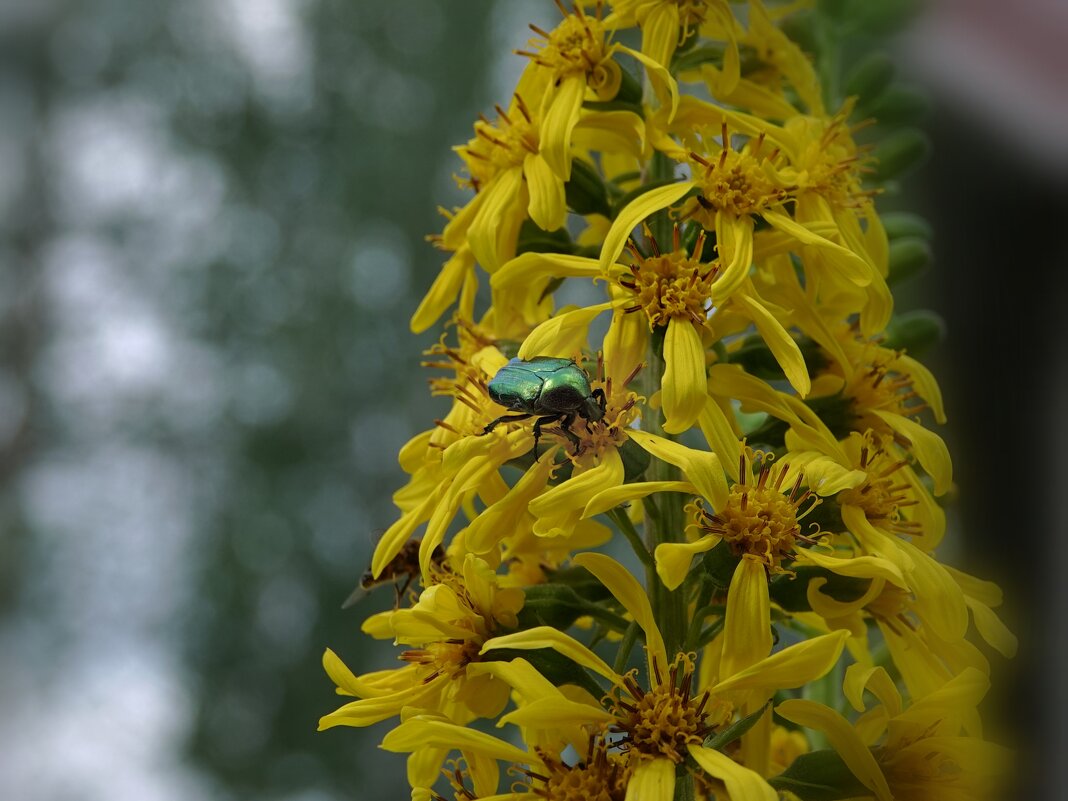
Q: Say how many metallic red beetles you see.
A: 0